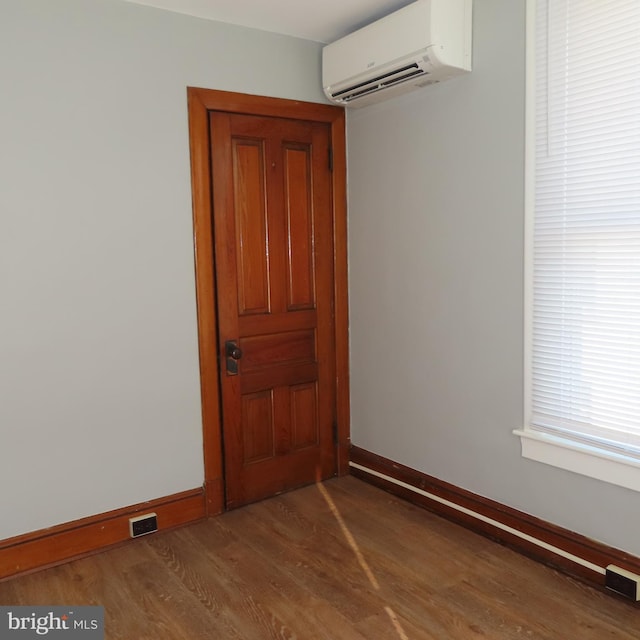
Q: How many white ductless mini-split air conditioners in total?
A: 1